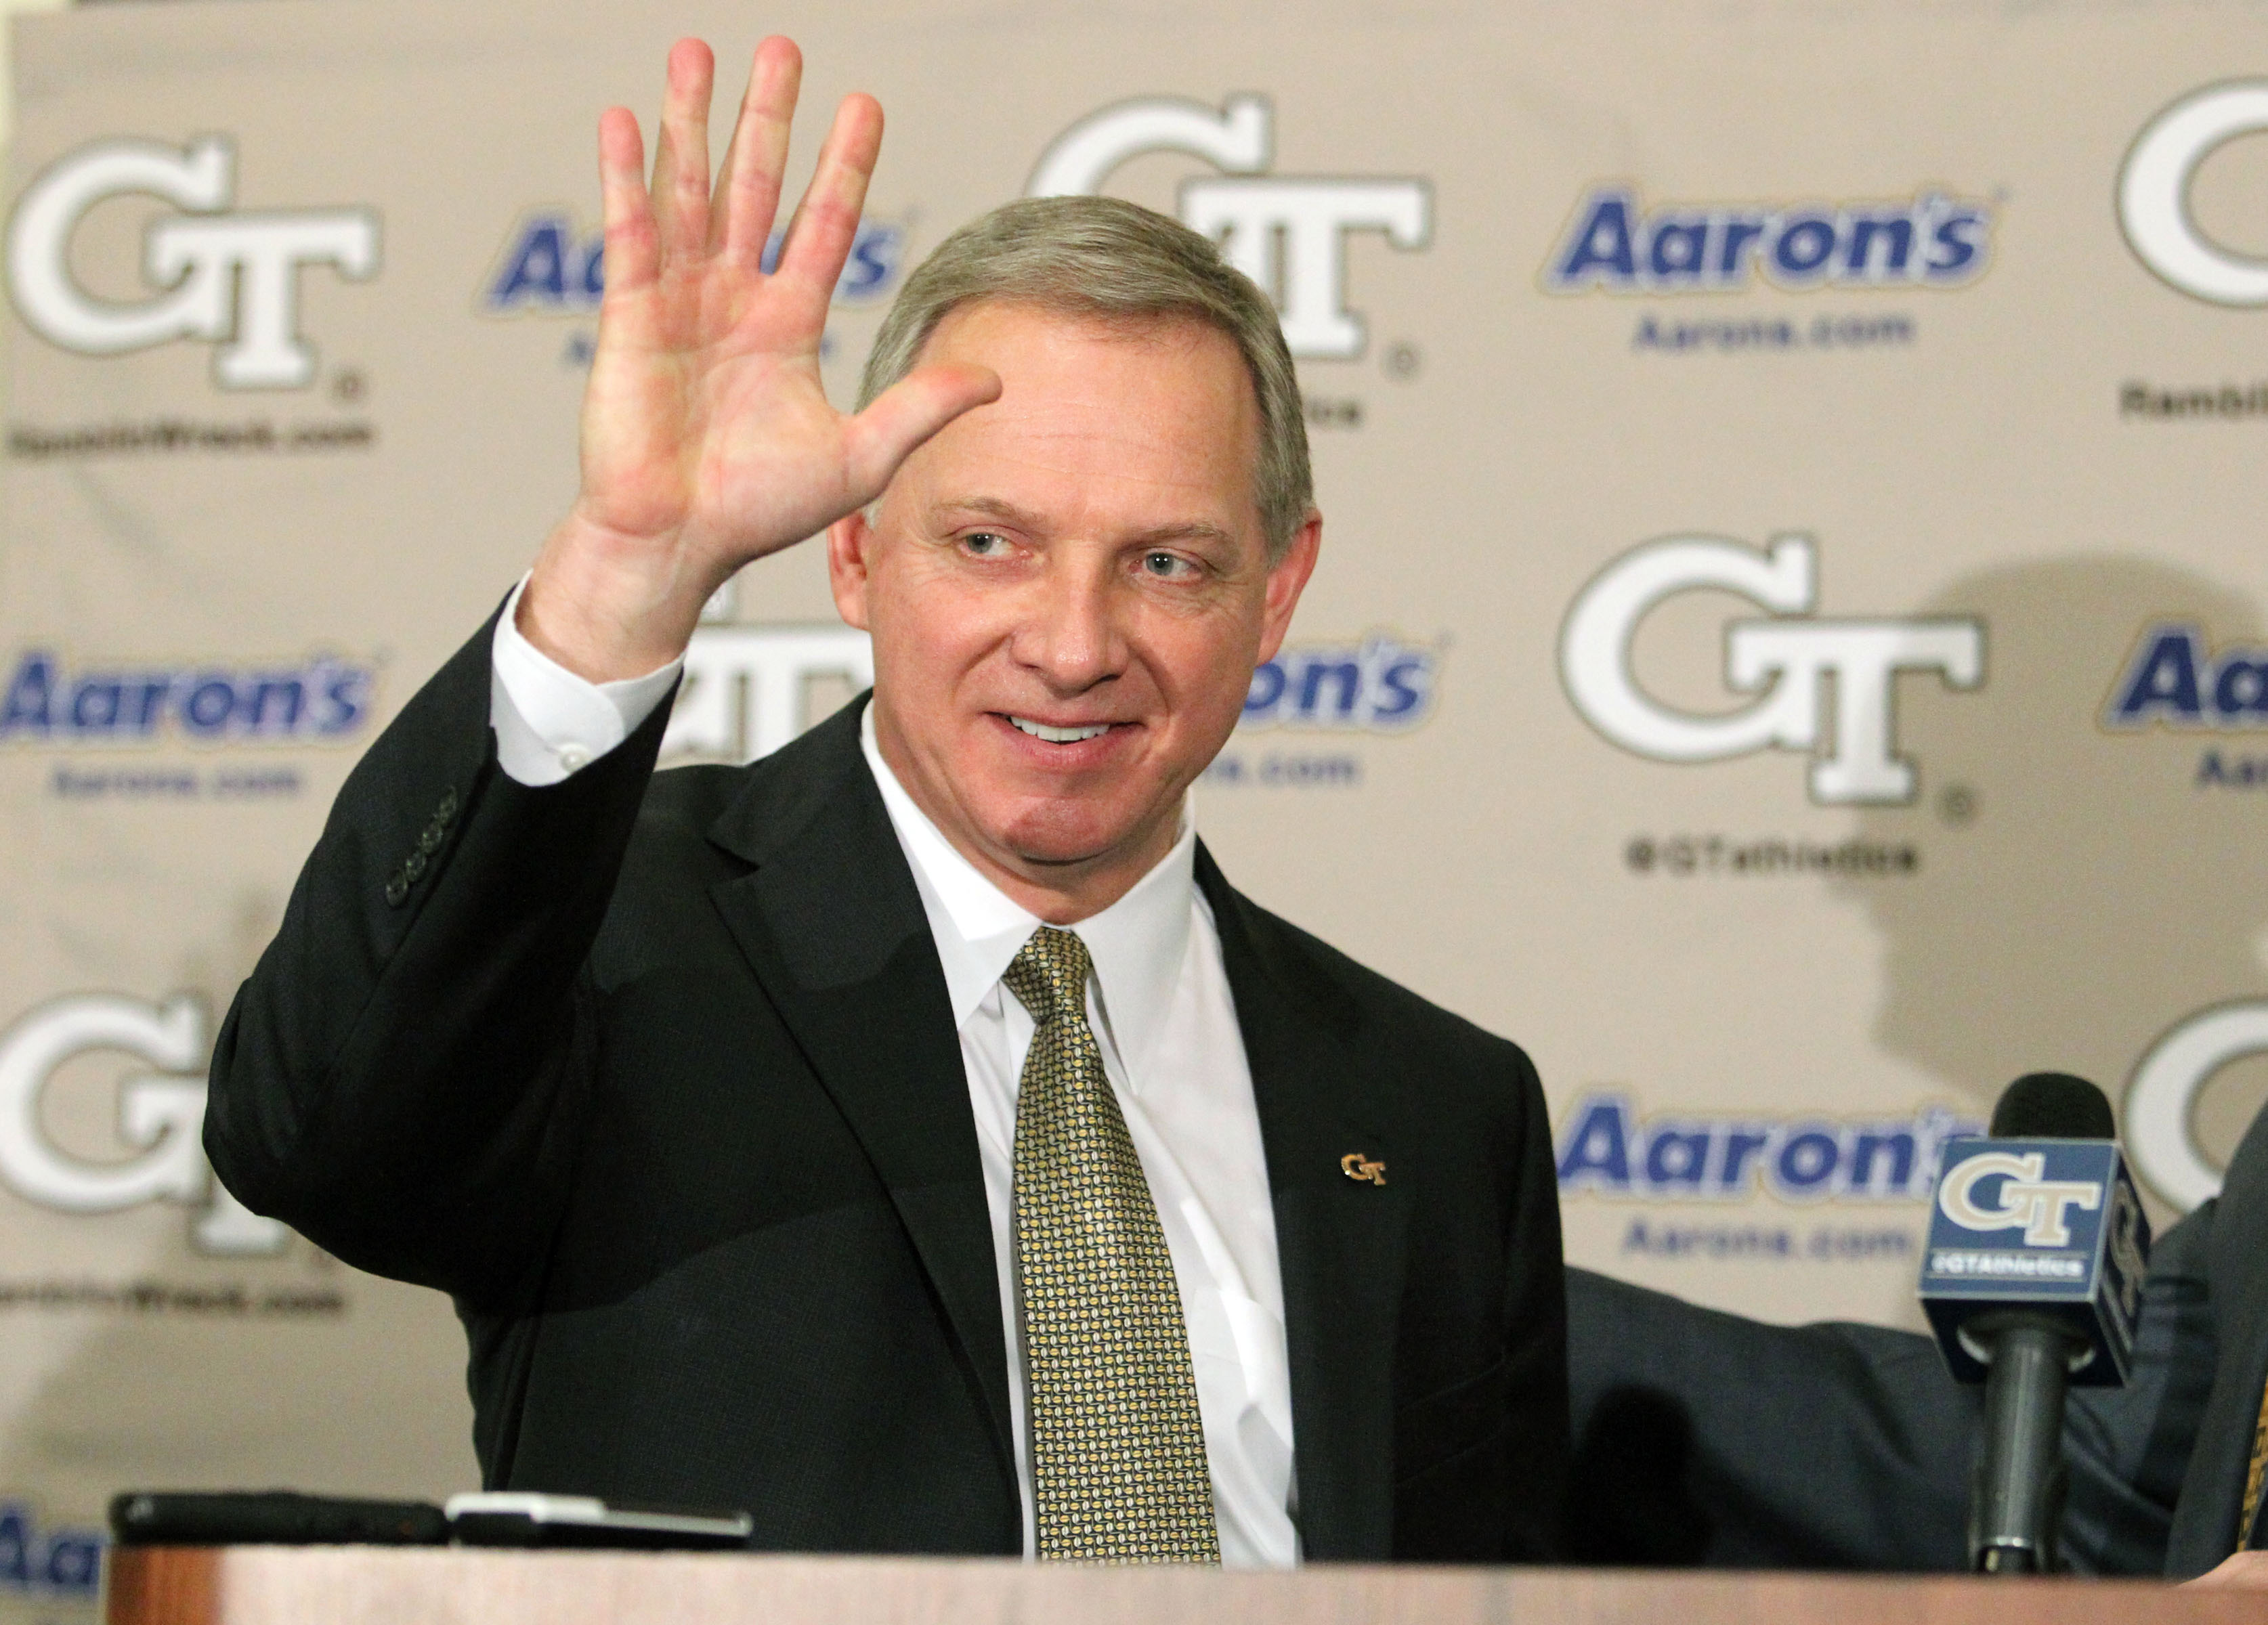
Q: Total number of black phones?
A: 1